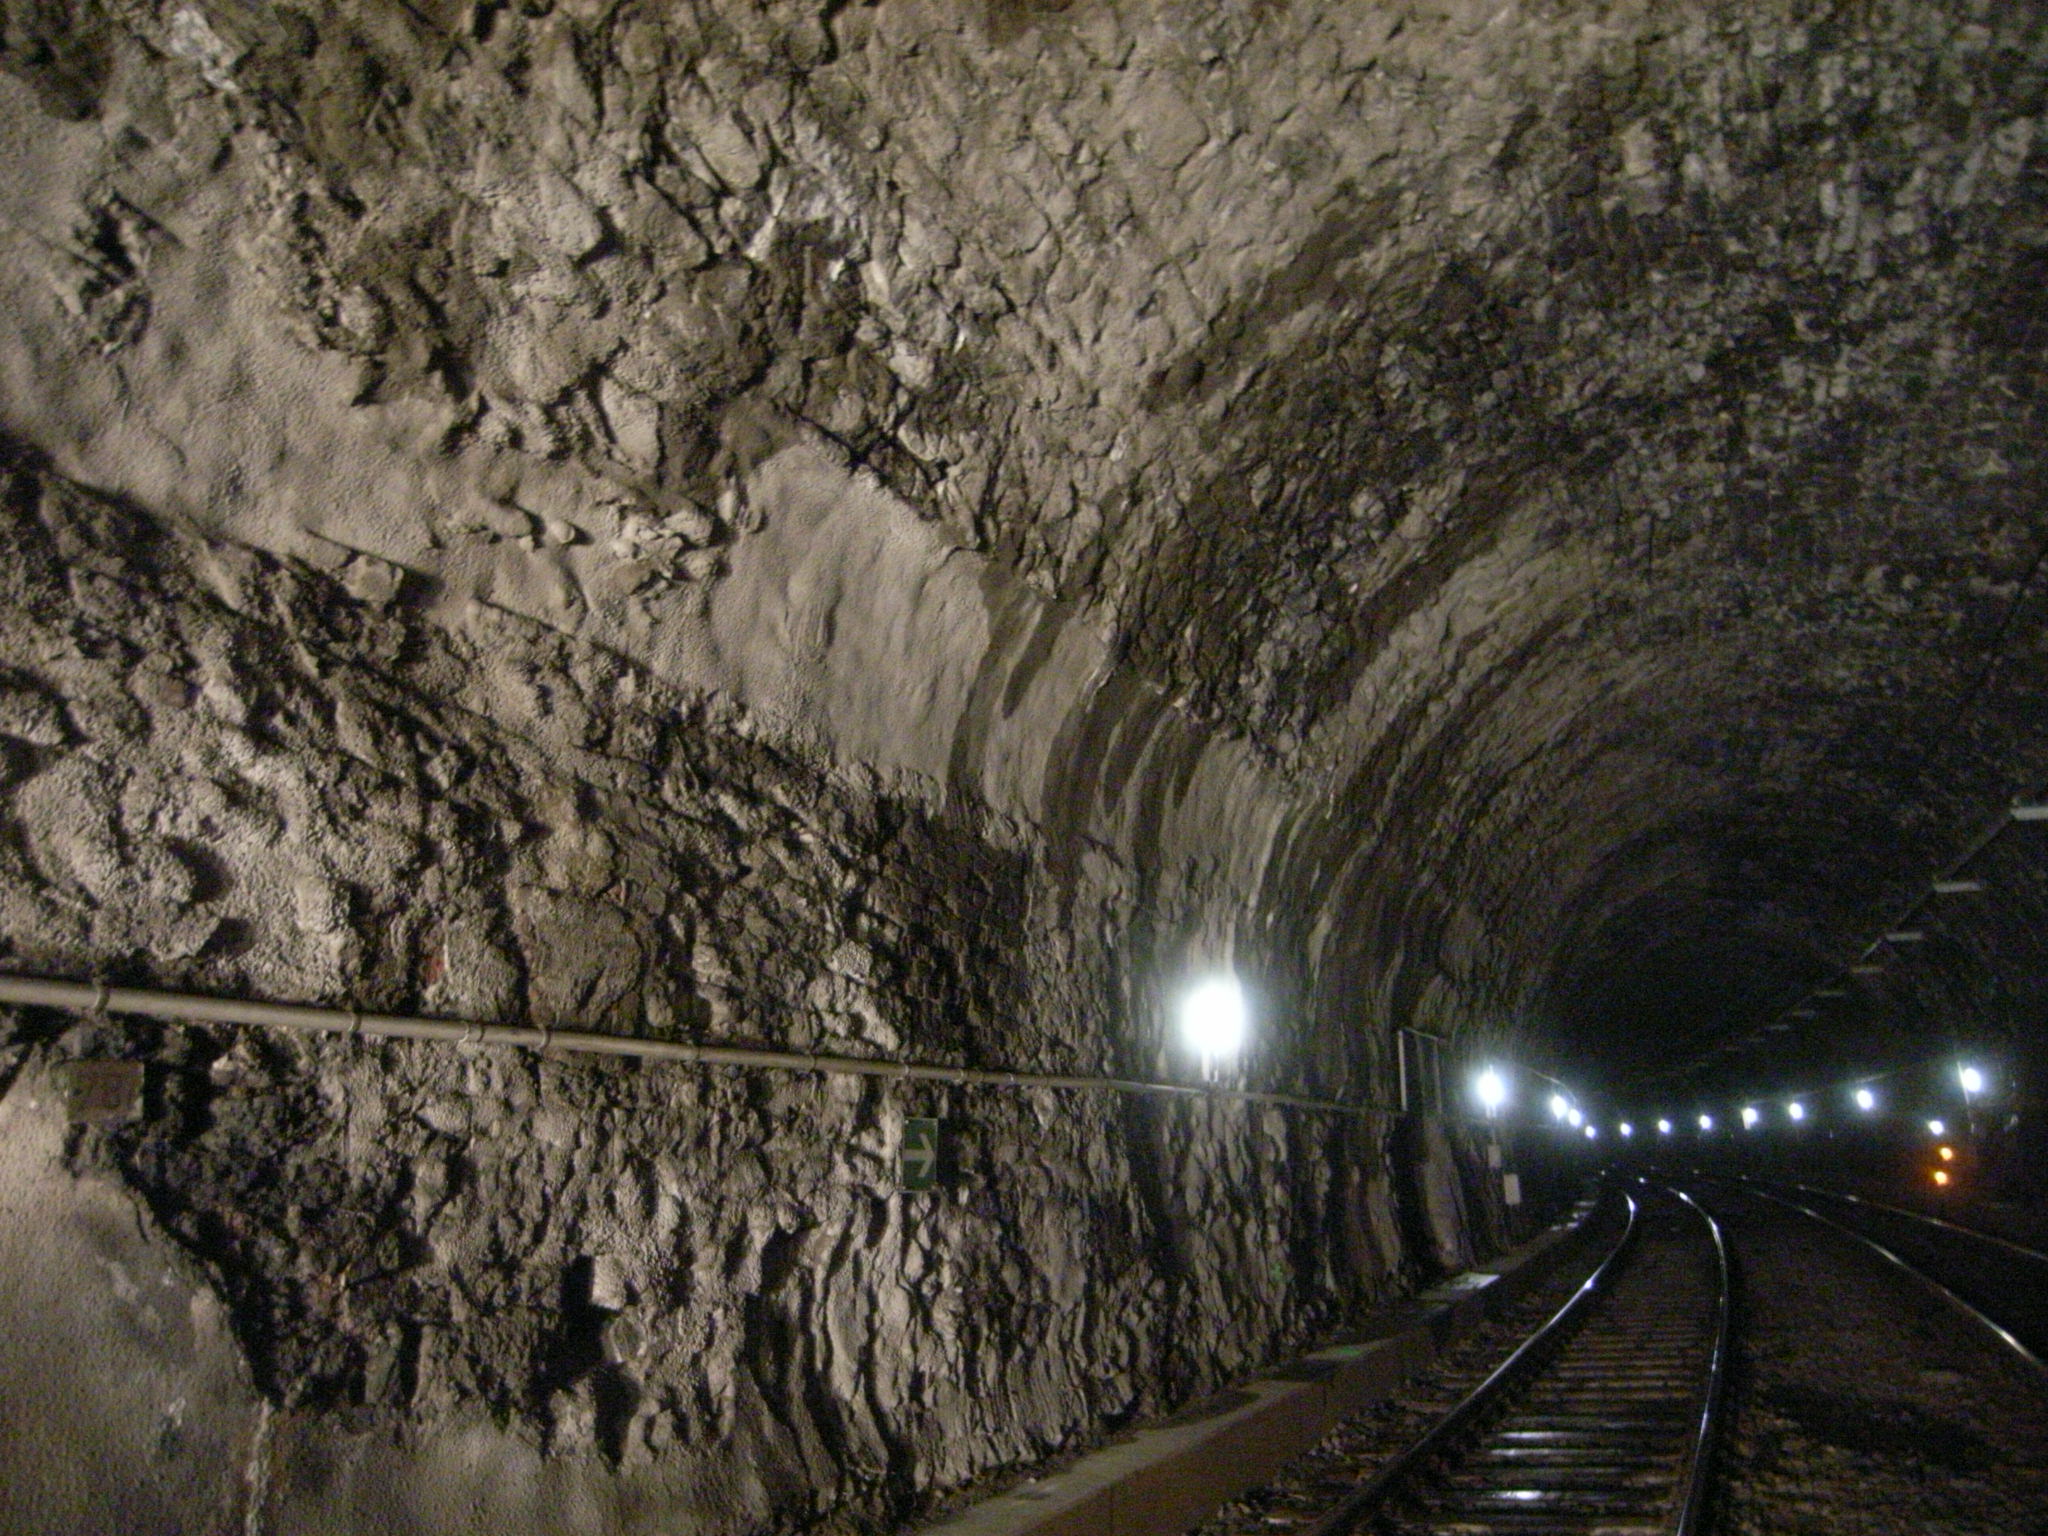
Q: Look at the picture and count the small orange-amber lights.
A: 2